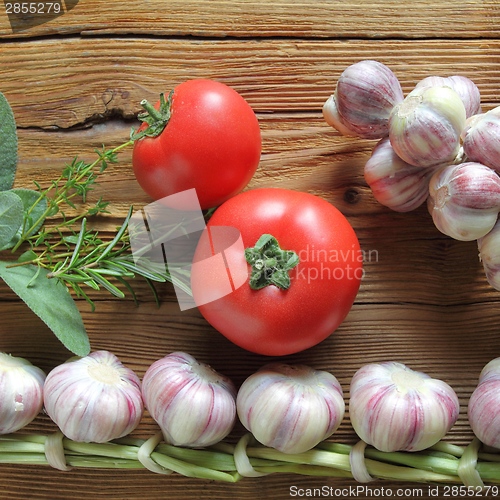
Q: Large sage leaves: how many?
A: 4